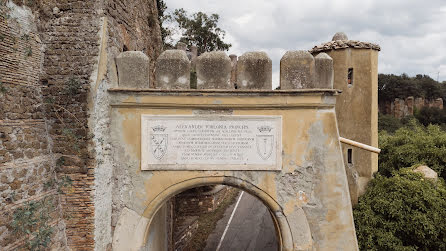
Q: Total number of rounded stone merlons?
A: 6